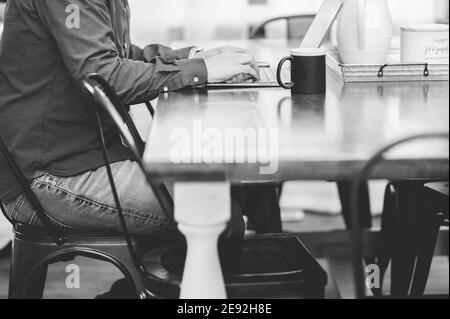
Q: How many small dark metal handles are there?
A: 1